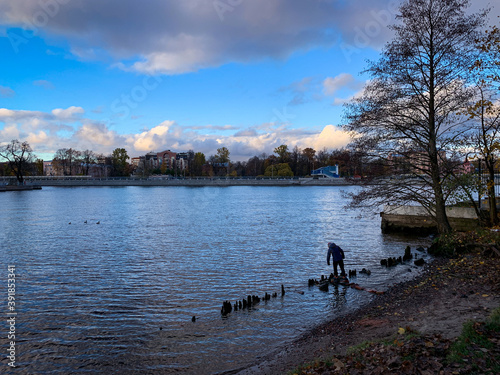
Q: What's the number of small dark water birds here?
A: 3